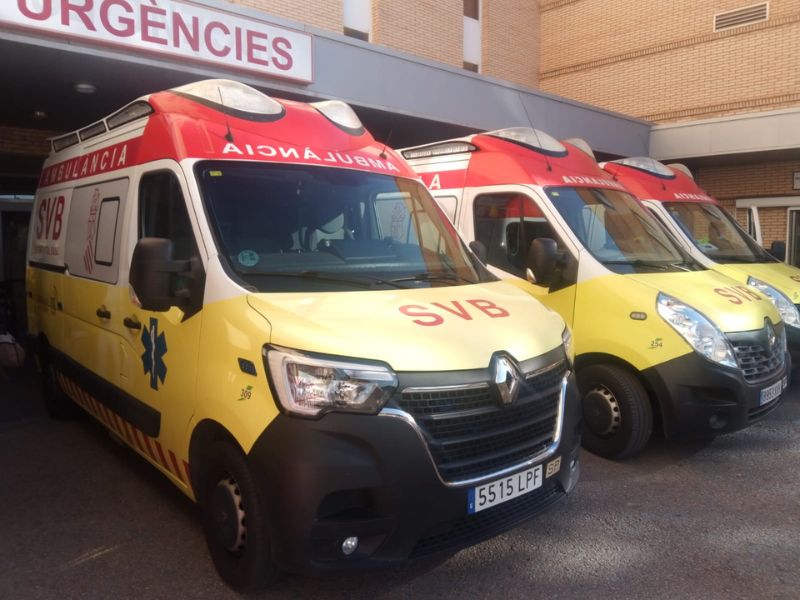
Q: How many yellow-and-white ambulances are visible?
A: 3